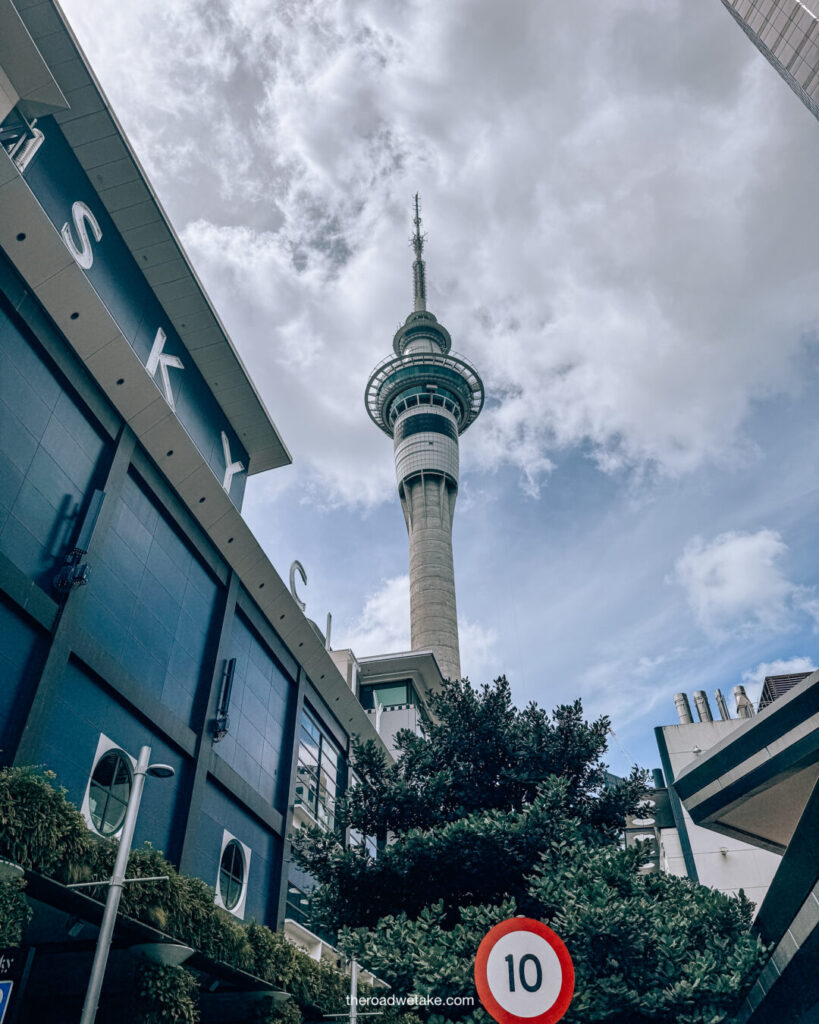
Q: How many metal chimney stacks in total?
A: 4